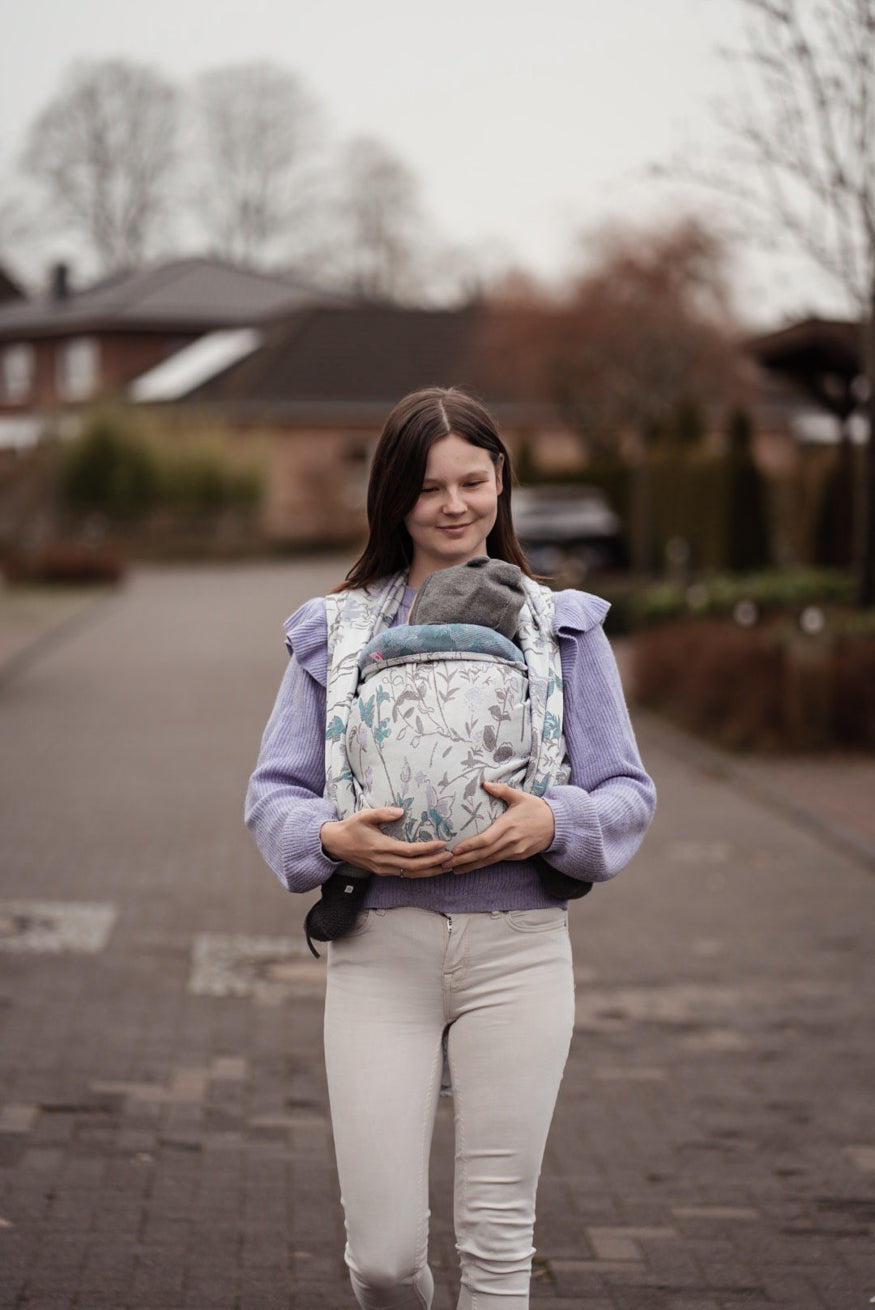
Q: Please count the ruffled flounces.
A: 2